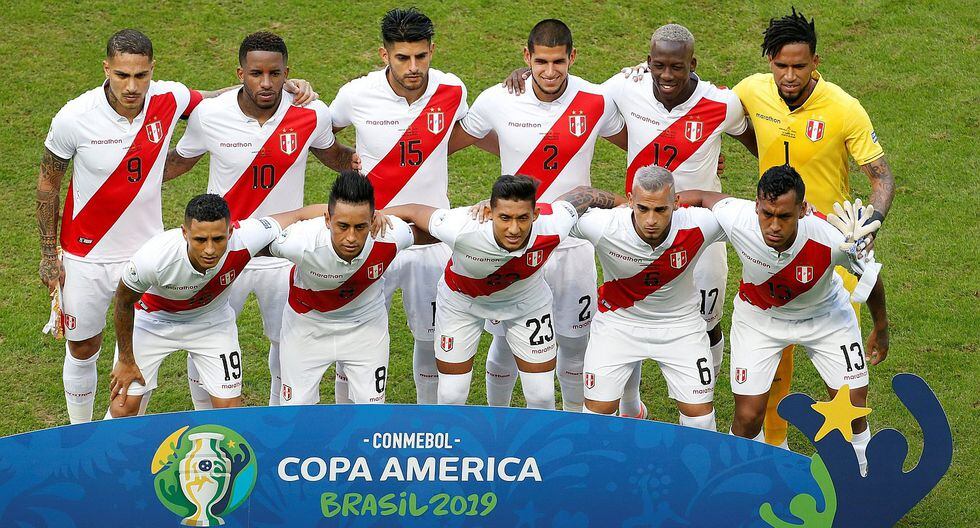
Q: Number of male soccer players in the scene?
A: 11